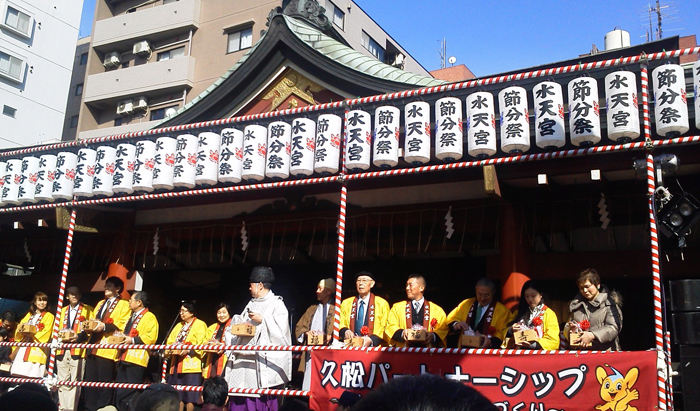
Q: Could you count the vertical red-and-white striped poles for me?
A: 3